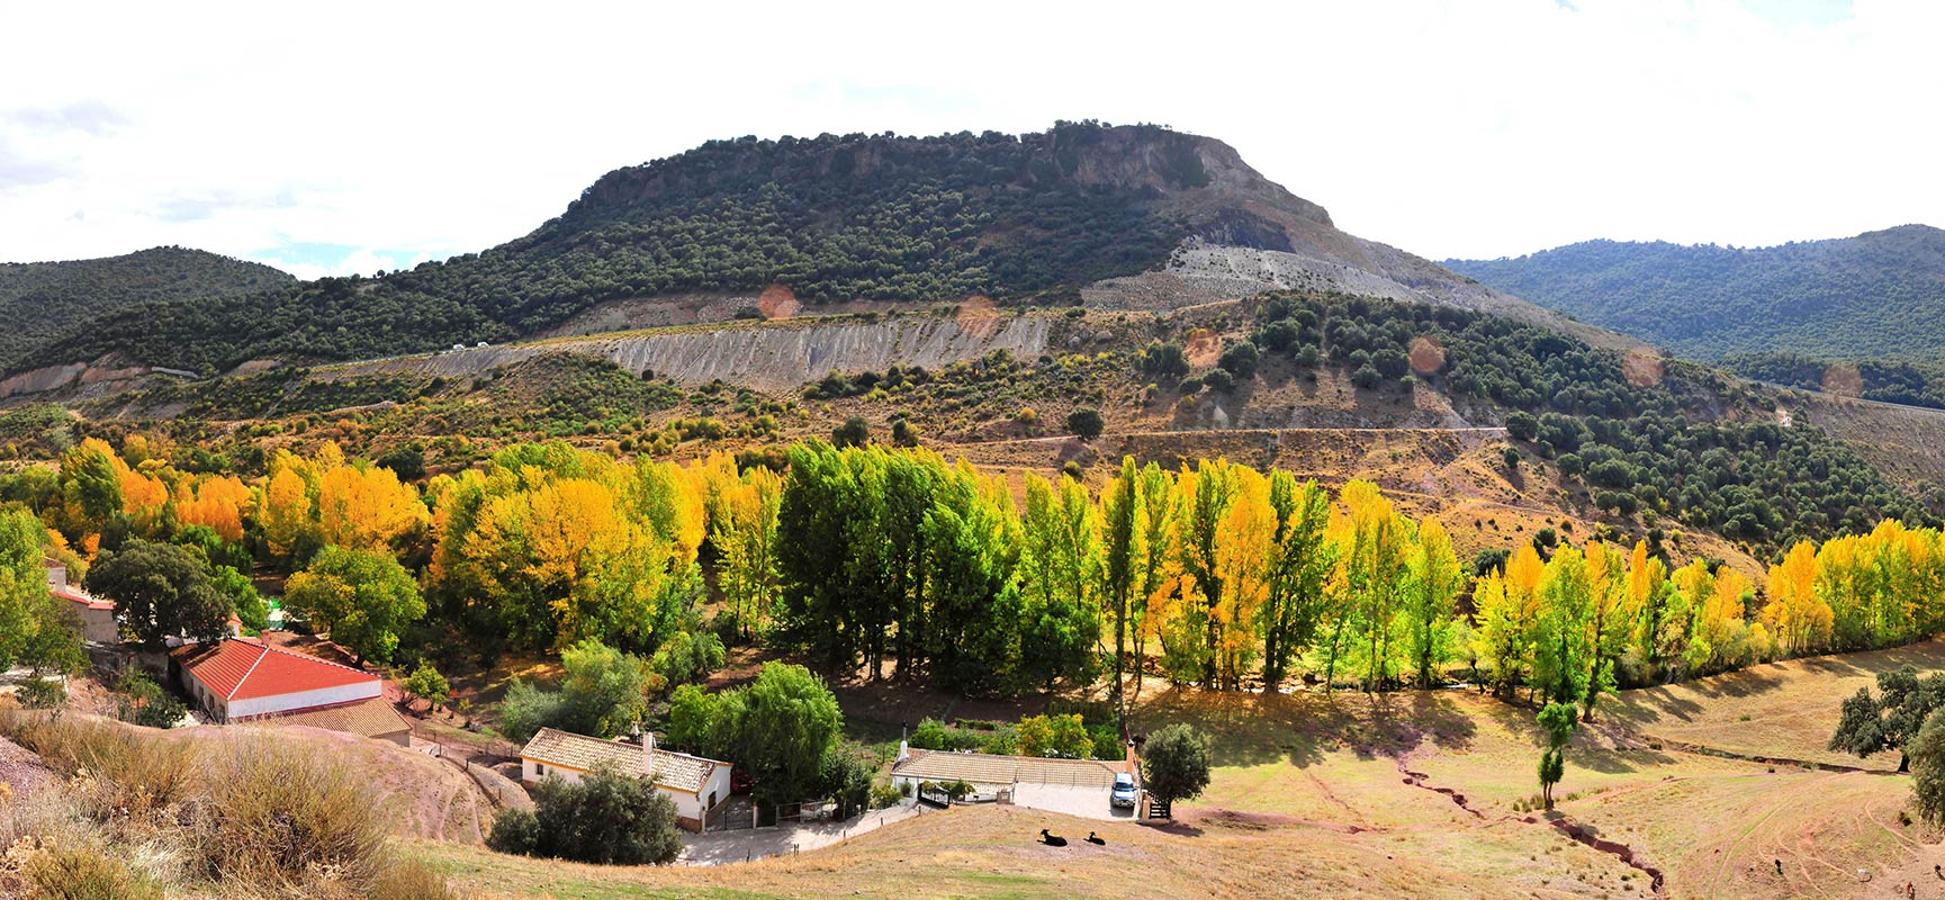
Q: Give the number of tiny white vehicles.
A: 2